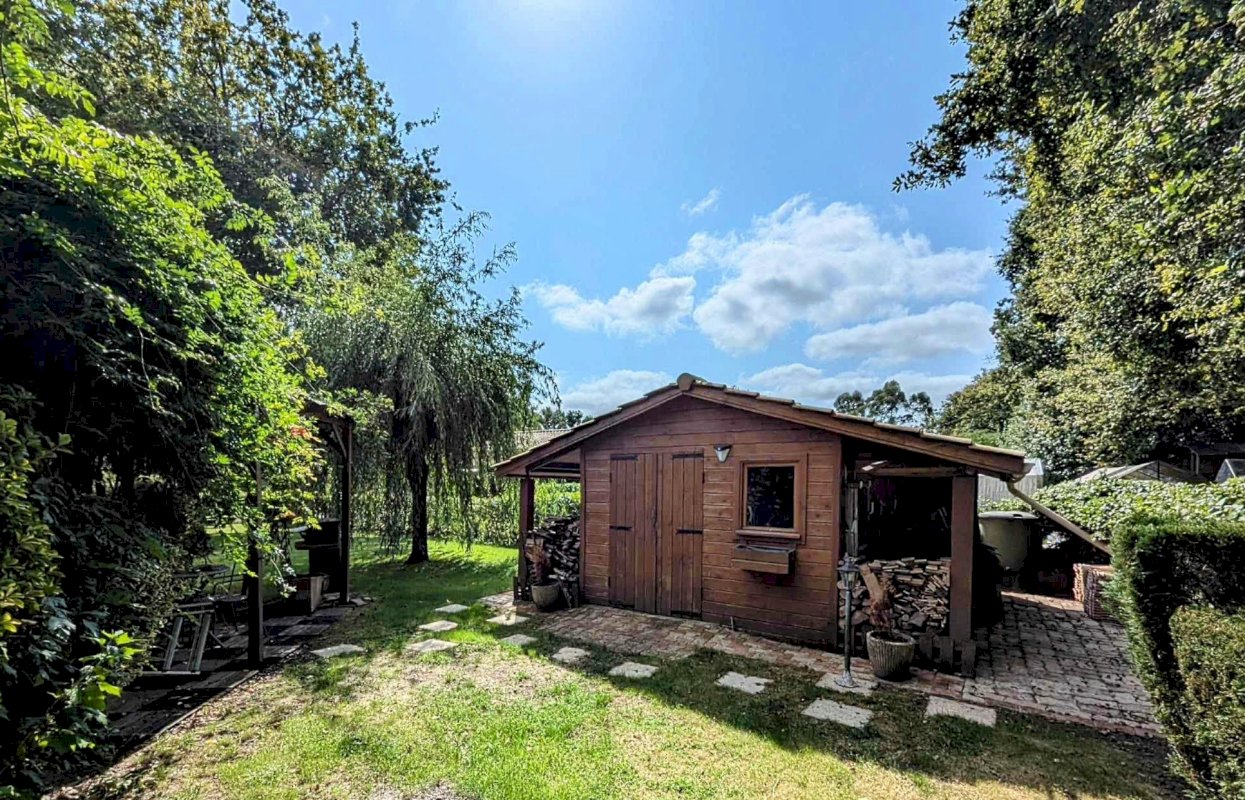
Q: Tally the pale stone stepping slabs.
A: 12